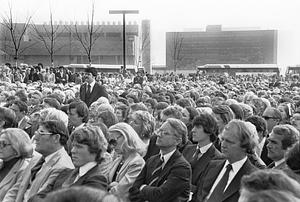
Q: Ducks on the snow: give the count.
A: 0